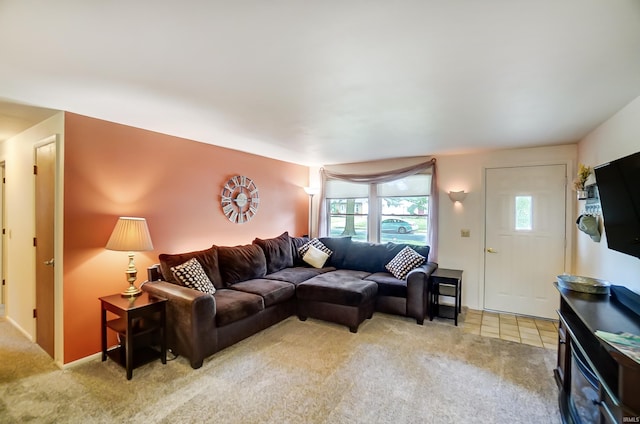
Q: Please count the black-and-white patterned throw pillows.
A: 3